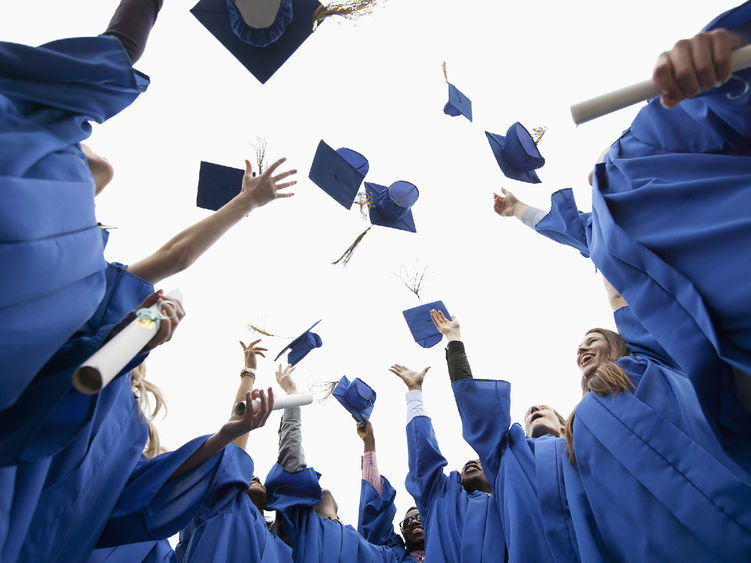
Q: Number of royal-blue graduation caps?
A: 9